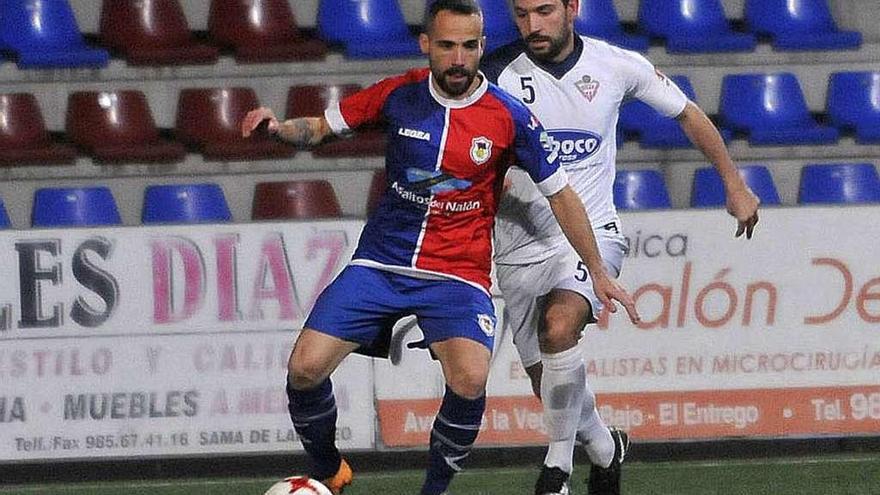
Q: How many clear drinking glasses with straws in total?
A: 0